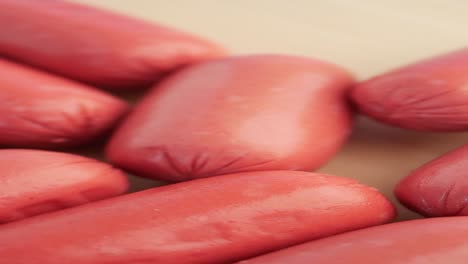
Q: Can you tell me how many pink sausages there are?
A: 8